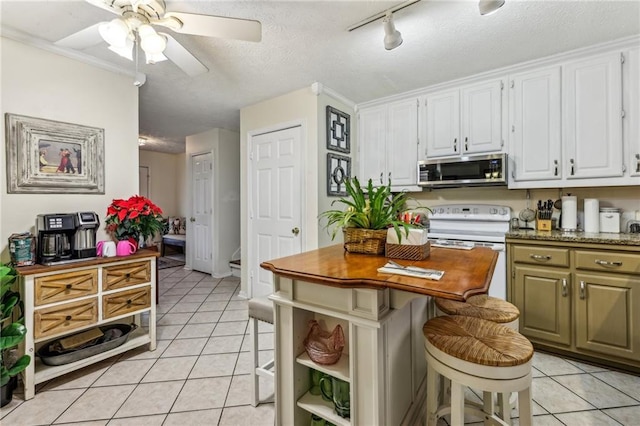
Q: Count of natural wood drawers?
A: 4